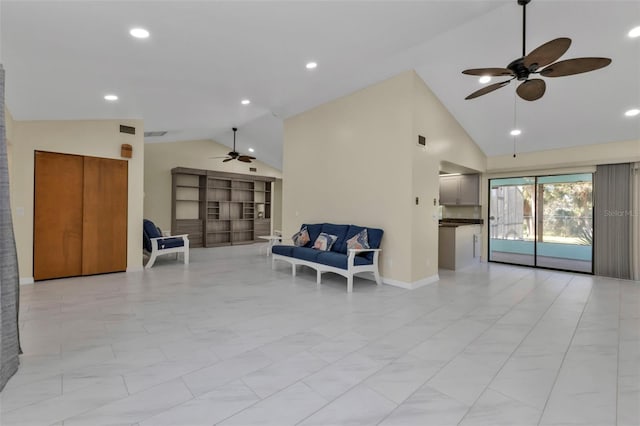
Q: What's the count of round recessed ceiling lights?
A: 9